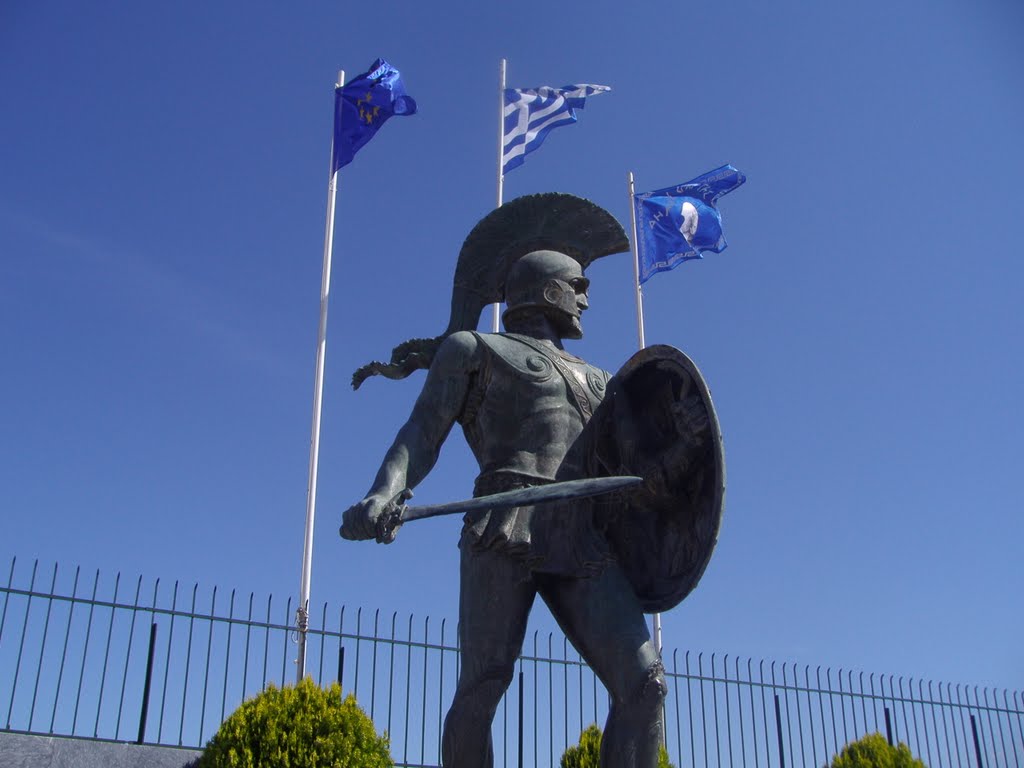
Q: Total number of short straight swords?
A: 1